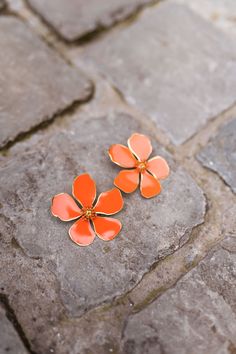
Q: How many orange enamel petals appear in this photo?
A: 10